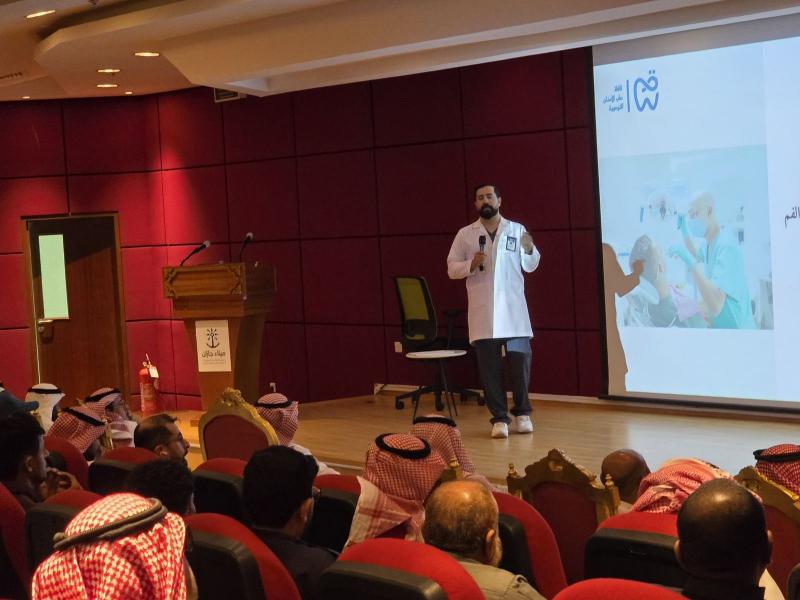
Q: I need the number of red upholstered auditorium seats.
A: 11